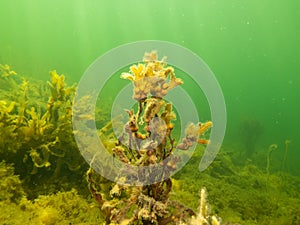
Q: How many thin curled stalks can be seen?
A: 2